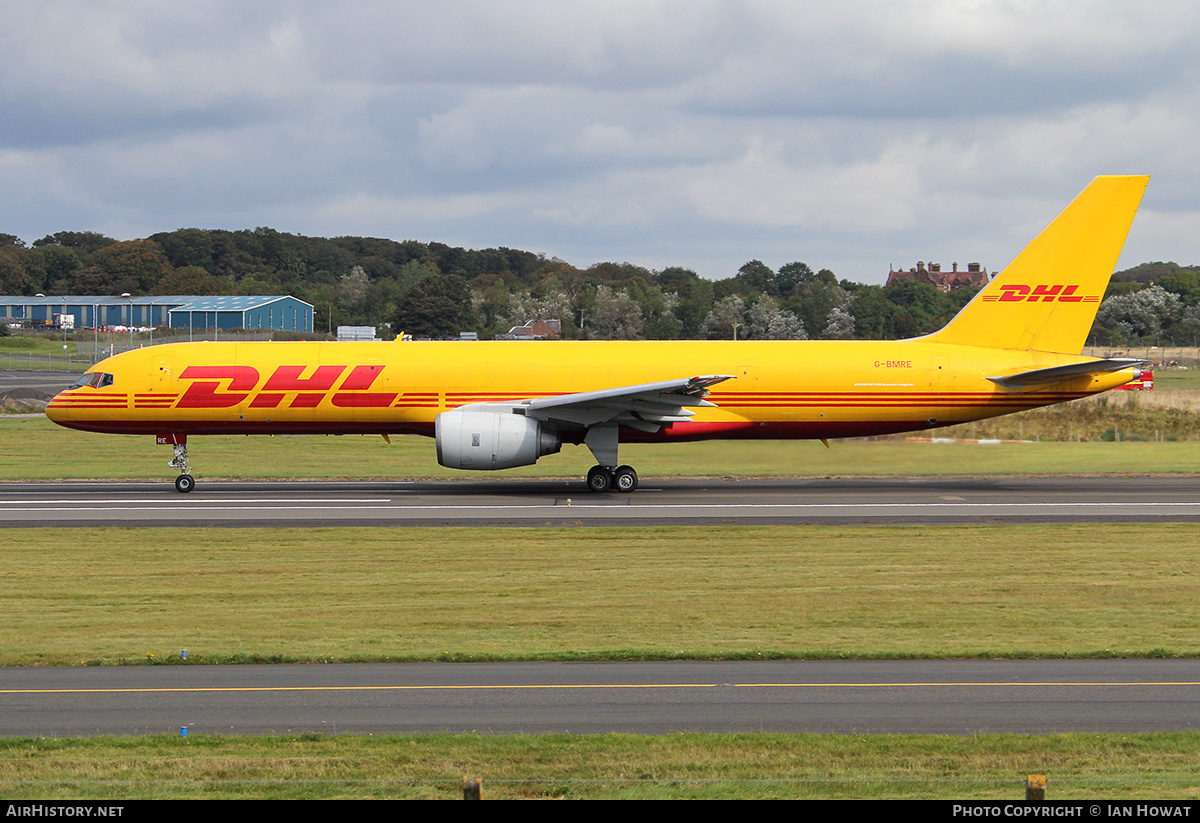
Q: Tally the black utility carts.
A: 0